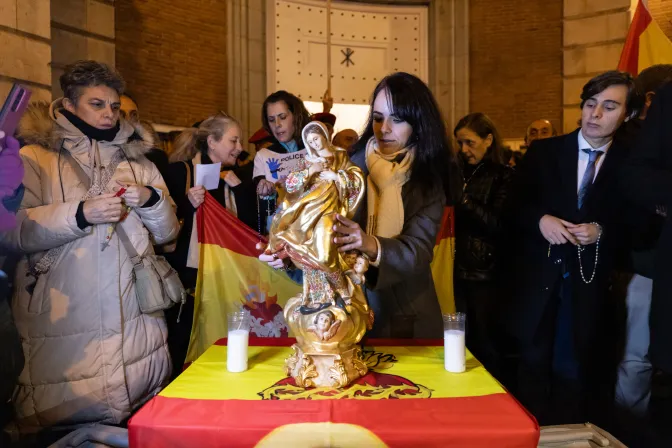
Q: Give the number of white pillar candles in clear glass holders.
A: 2